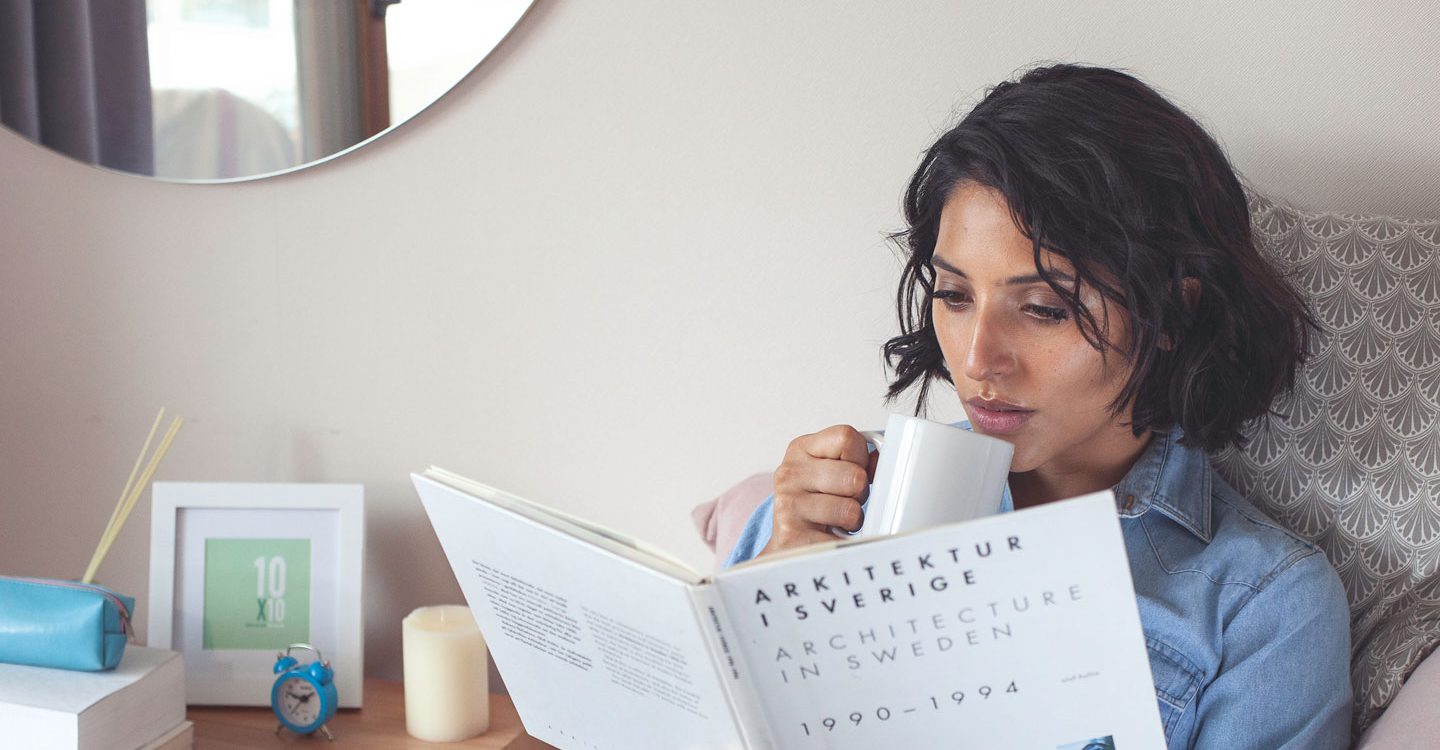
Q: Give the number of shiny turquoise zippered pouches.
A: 1